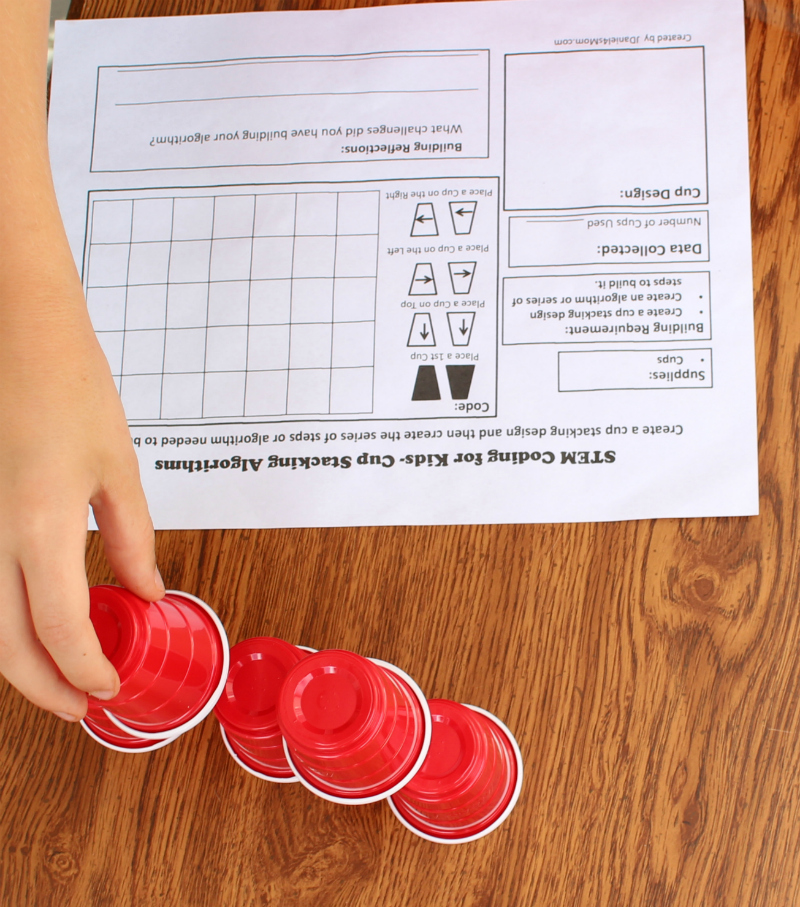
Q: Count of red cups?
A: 5